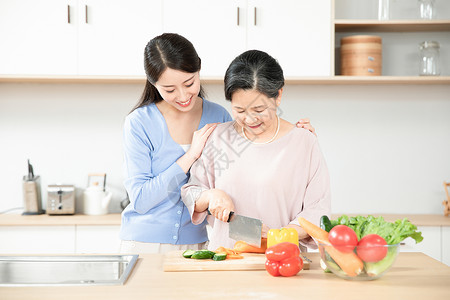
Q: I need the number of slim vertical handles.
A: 4